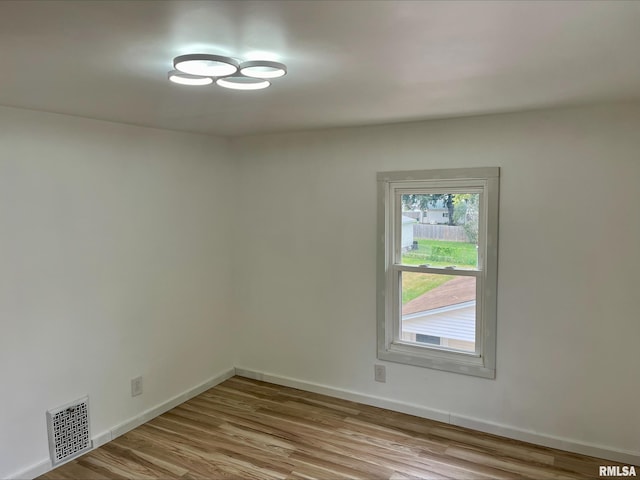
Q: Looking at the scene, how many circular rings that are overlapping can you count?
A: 4